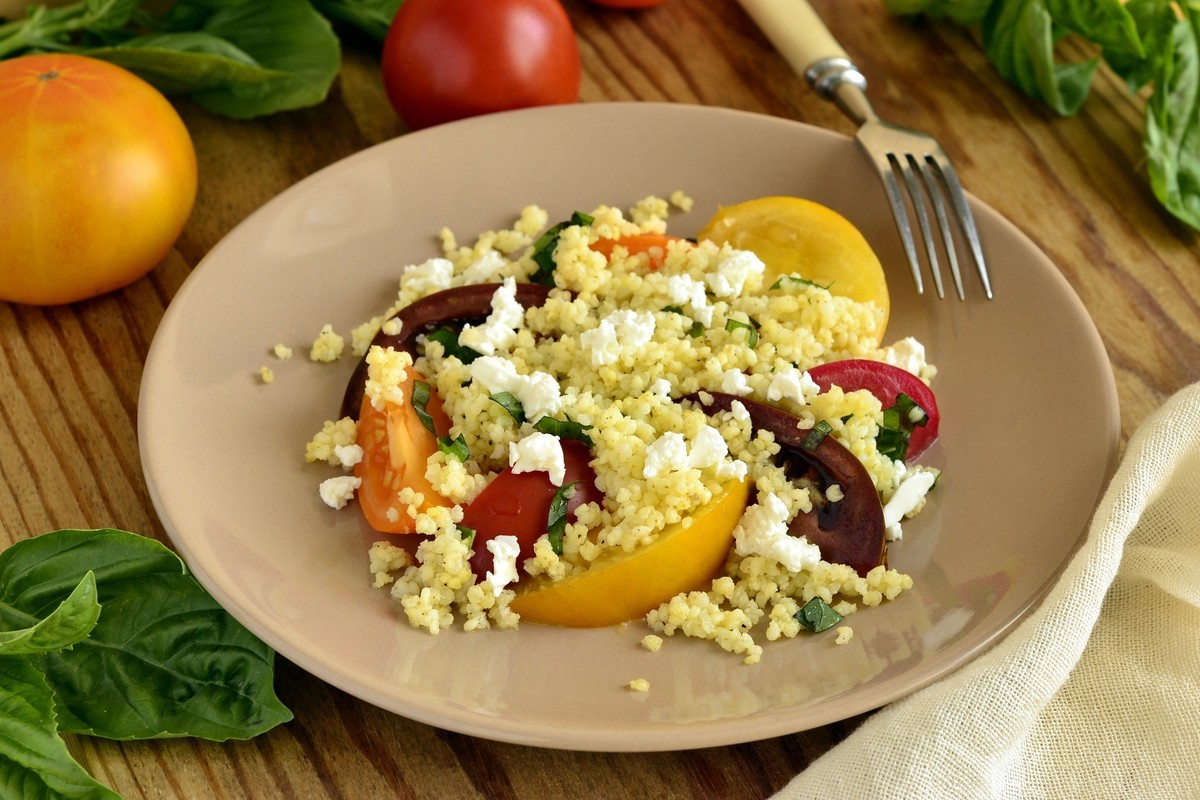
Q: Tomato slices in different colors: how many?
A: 8